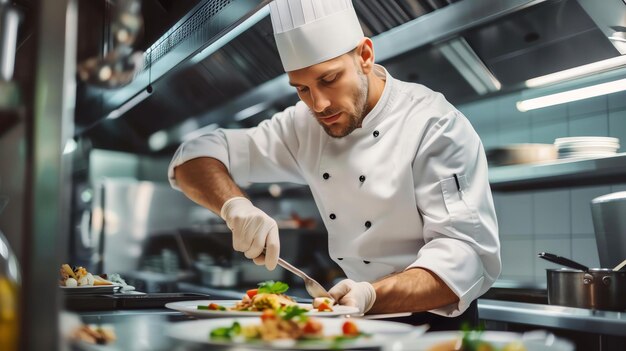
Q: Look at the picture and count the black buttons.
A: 7